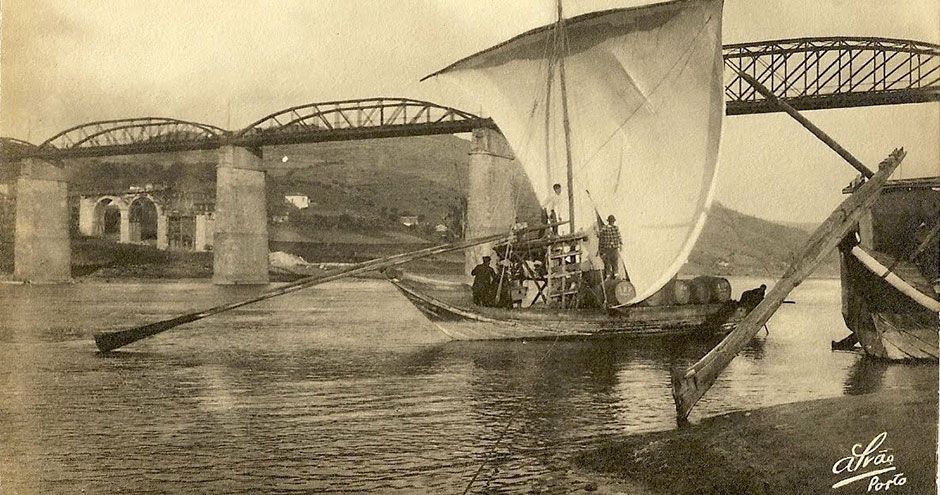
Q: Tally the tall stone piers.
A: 3